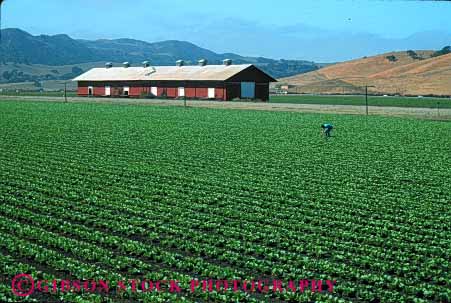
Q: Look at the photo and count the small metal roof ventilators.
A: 6